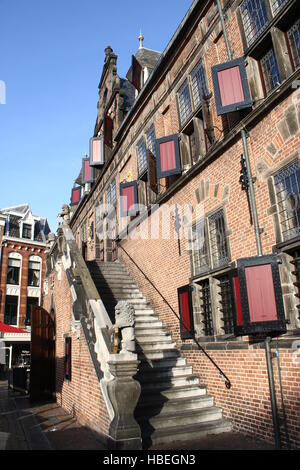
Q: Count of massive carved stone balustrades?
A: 1